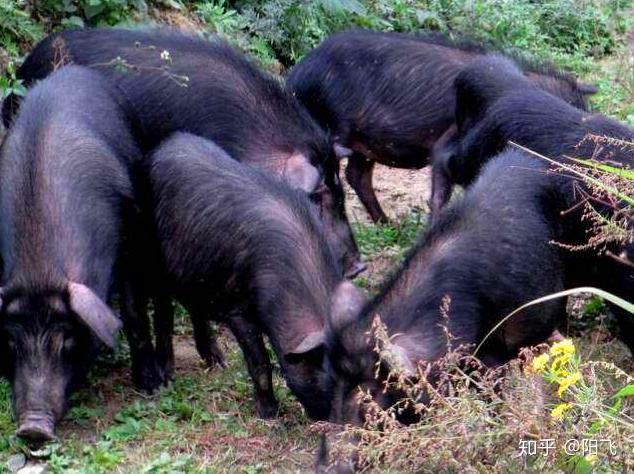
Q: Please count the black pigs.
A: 6